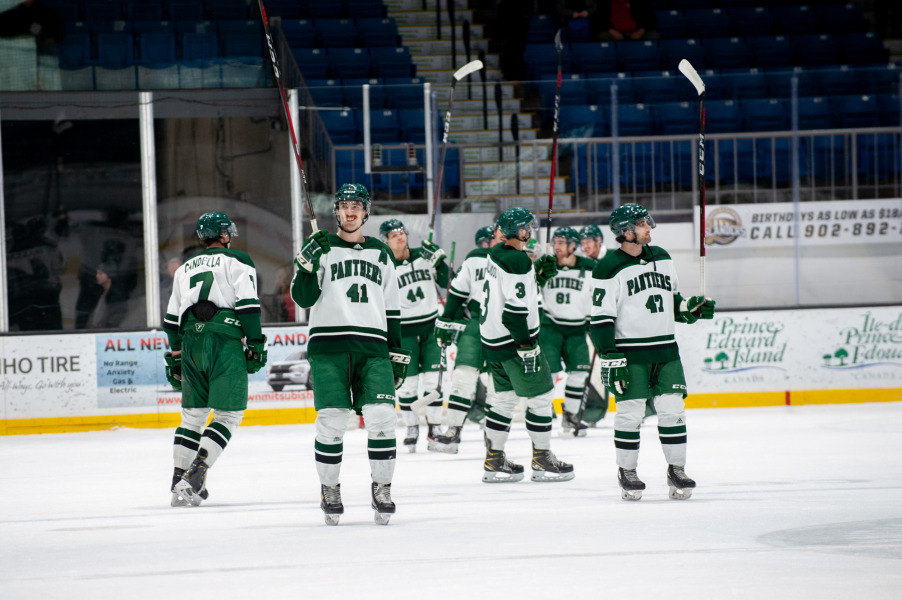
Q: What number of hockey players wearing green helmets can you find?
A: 8